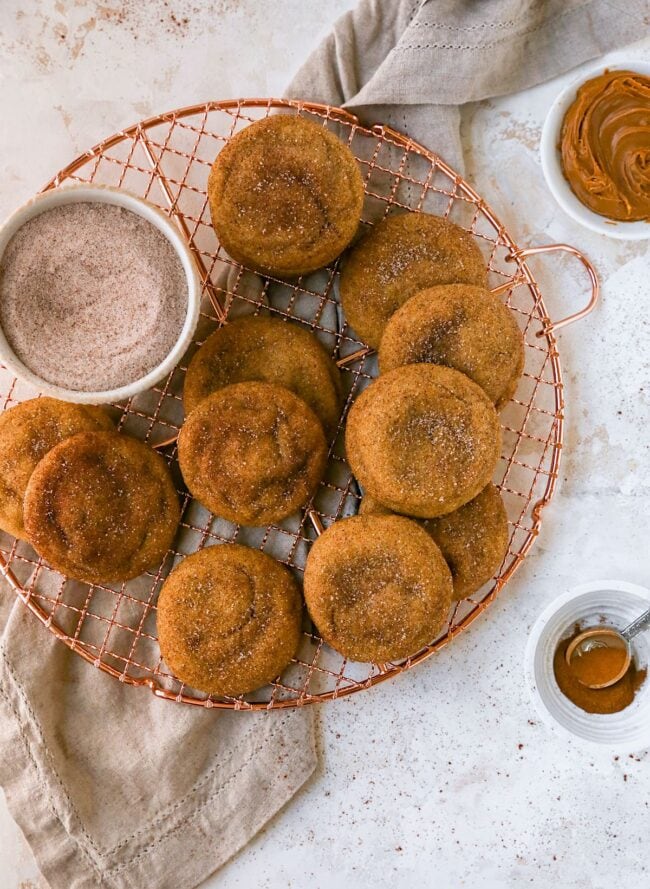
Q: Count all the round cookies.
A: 11